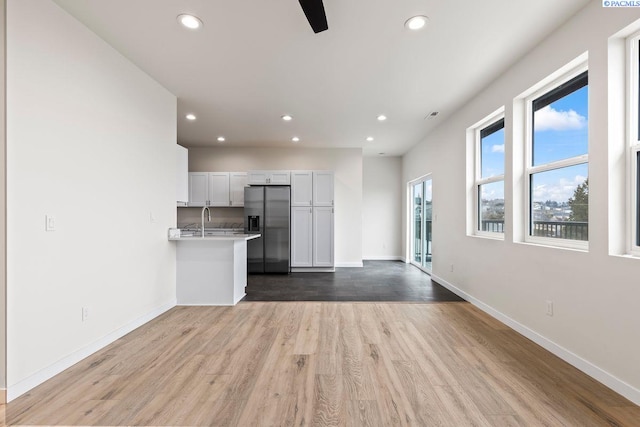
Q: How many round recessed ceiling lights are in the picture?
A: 8